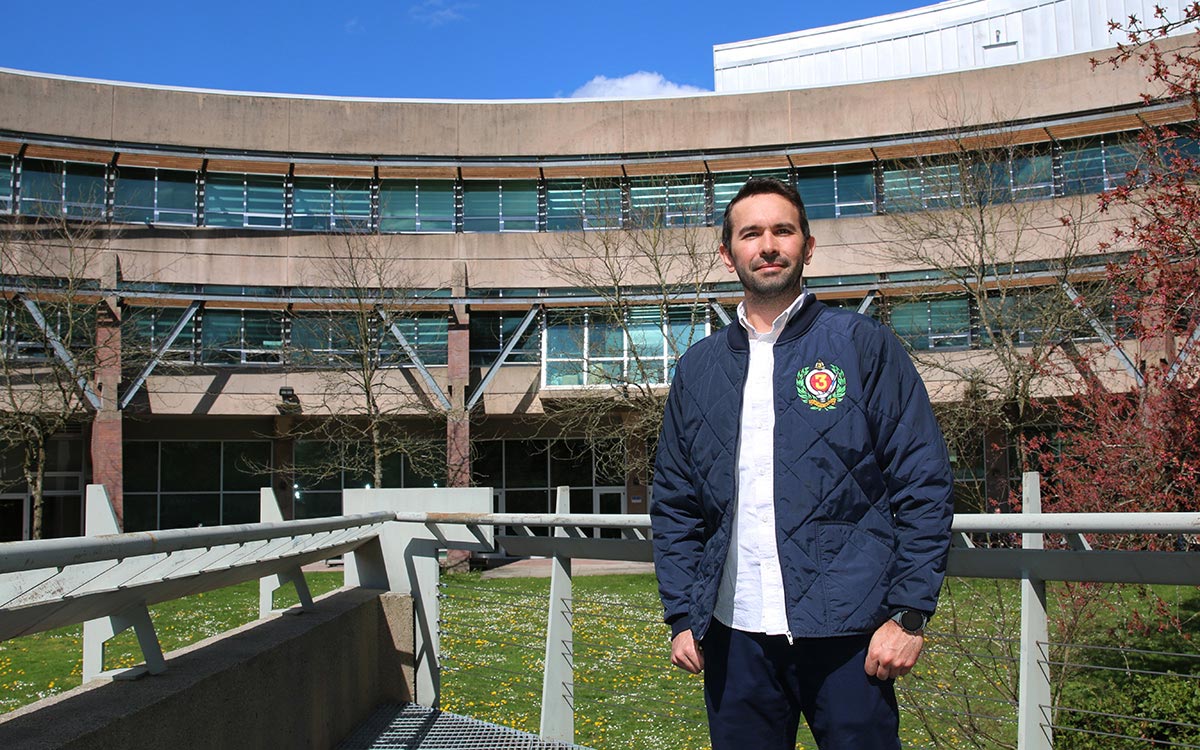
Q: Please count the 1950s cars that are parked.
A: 0